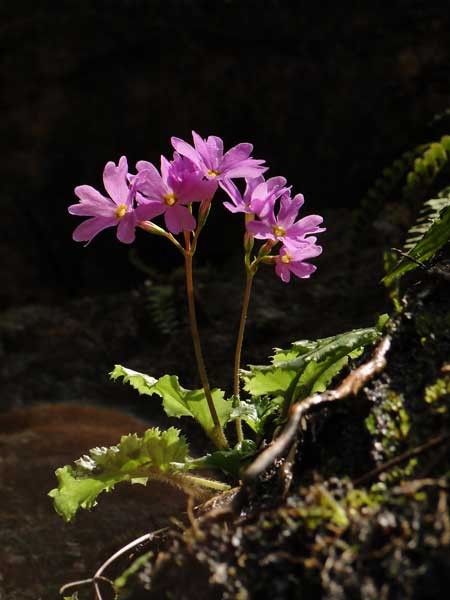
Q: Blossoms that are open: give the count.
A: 6